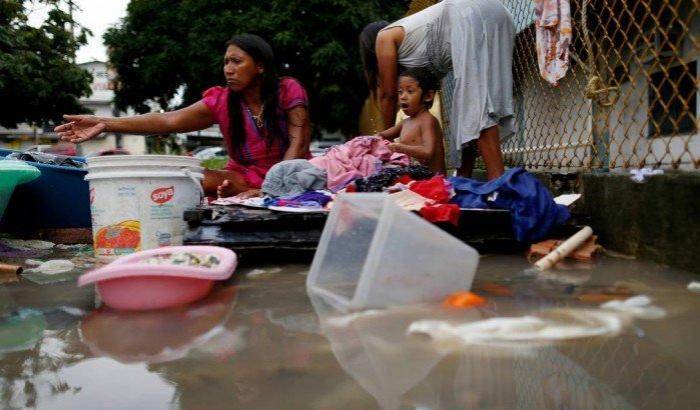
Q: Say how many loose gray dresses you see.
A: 1